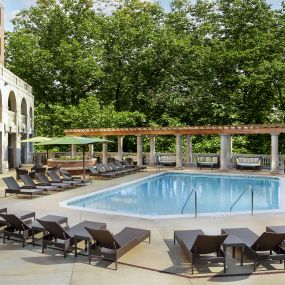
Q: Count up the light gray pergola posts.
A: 11